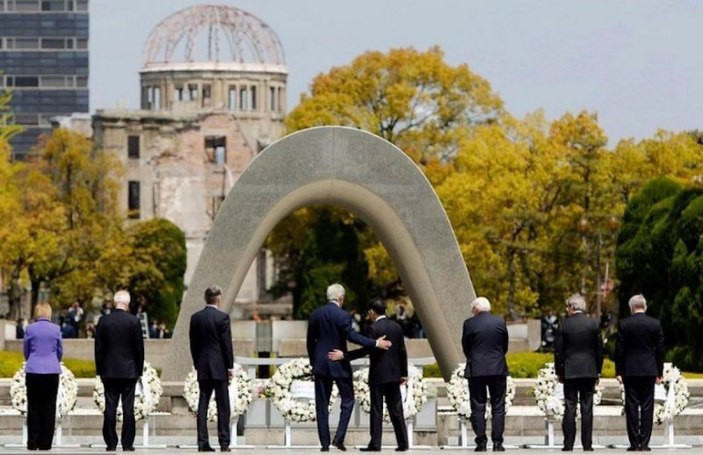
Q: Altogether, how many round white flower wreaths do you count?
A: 8